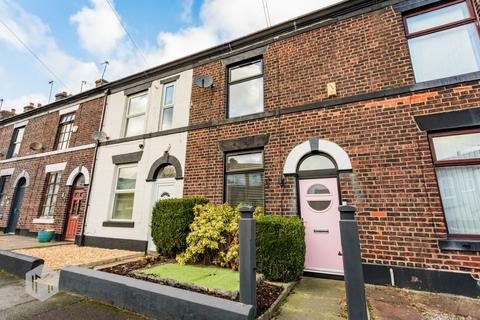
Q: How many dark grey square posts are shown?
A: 2